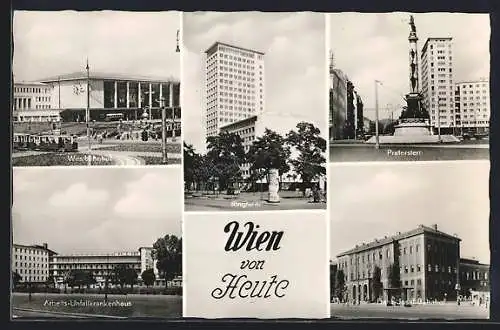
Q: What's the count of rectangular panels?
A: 6